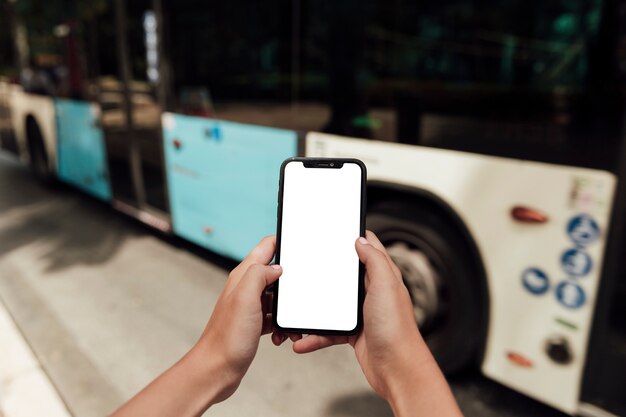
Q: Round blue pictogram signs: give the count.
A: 4